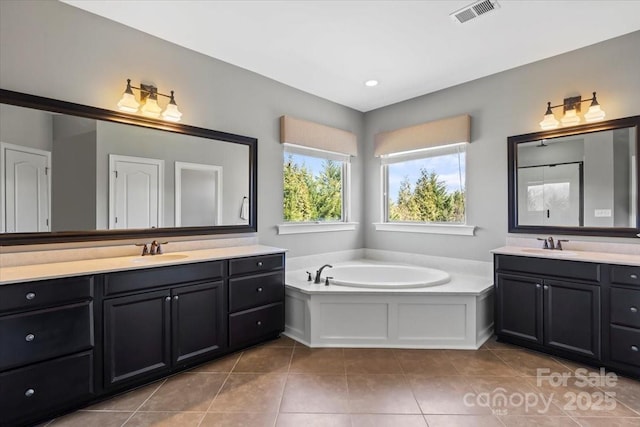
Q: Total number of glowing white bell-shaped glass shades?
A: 6